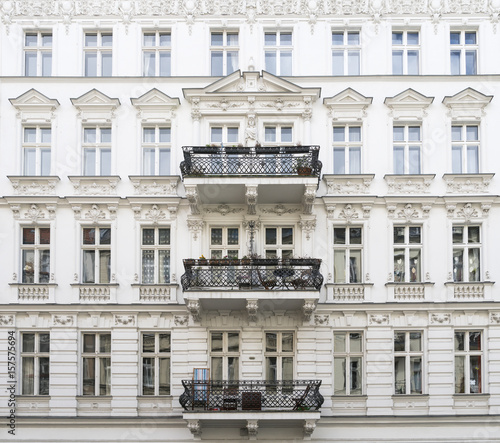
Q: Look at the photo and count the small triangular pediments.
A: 6